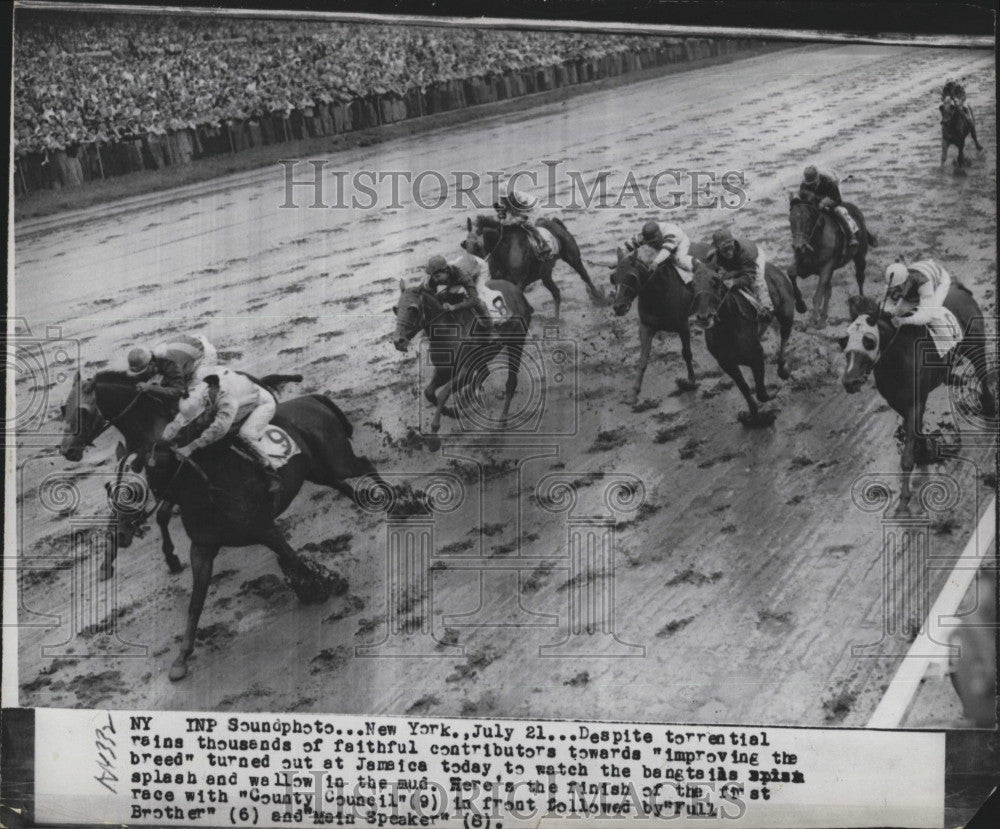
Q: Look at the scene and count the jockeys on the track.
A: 9